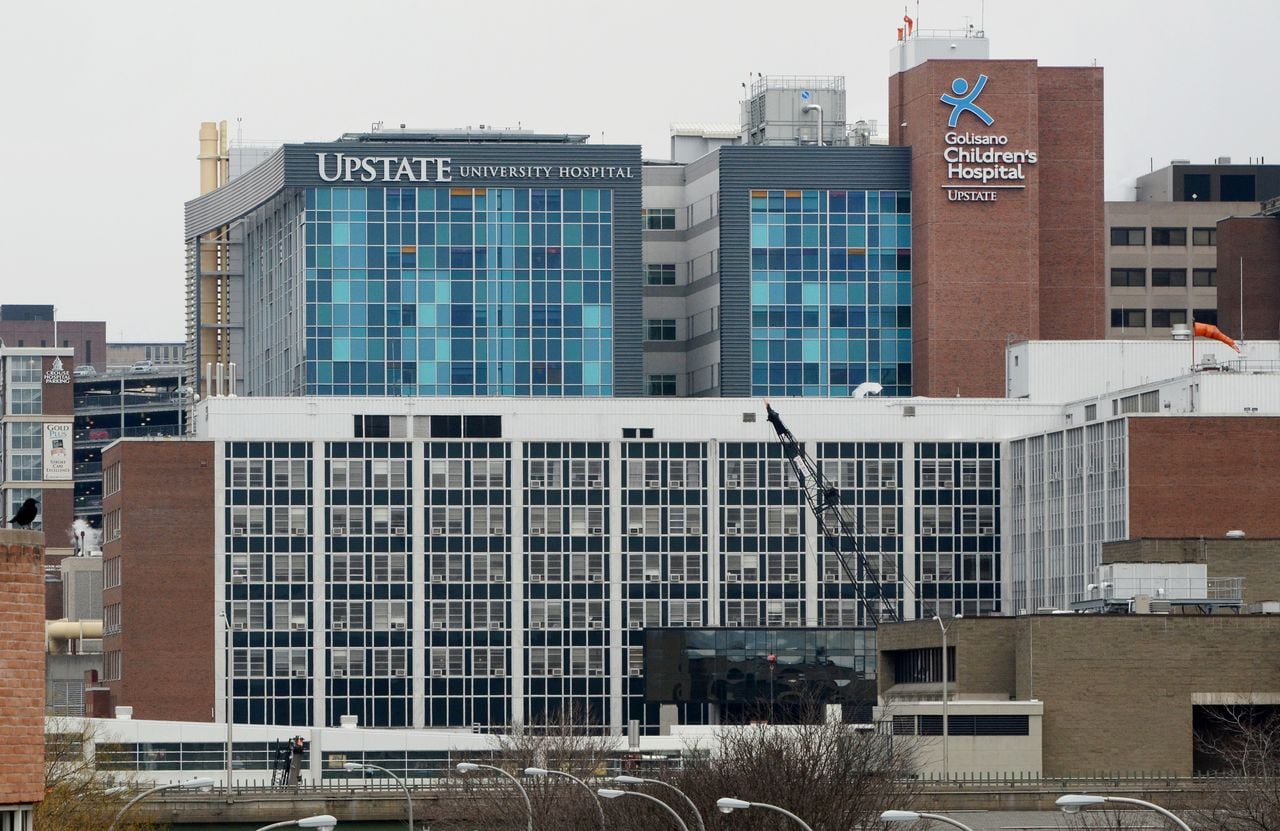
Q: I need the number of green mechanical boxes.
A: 0